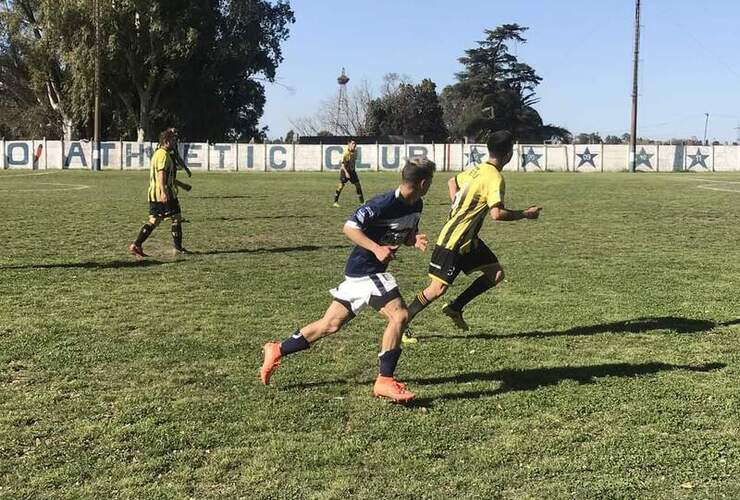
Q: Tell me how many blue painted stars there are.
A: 5